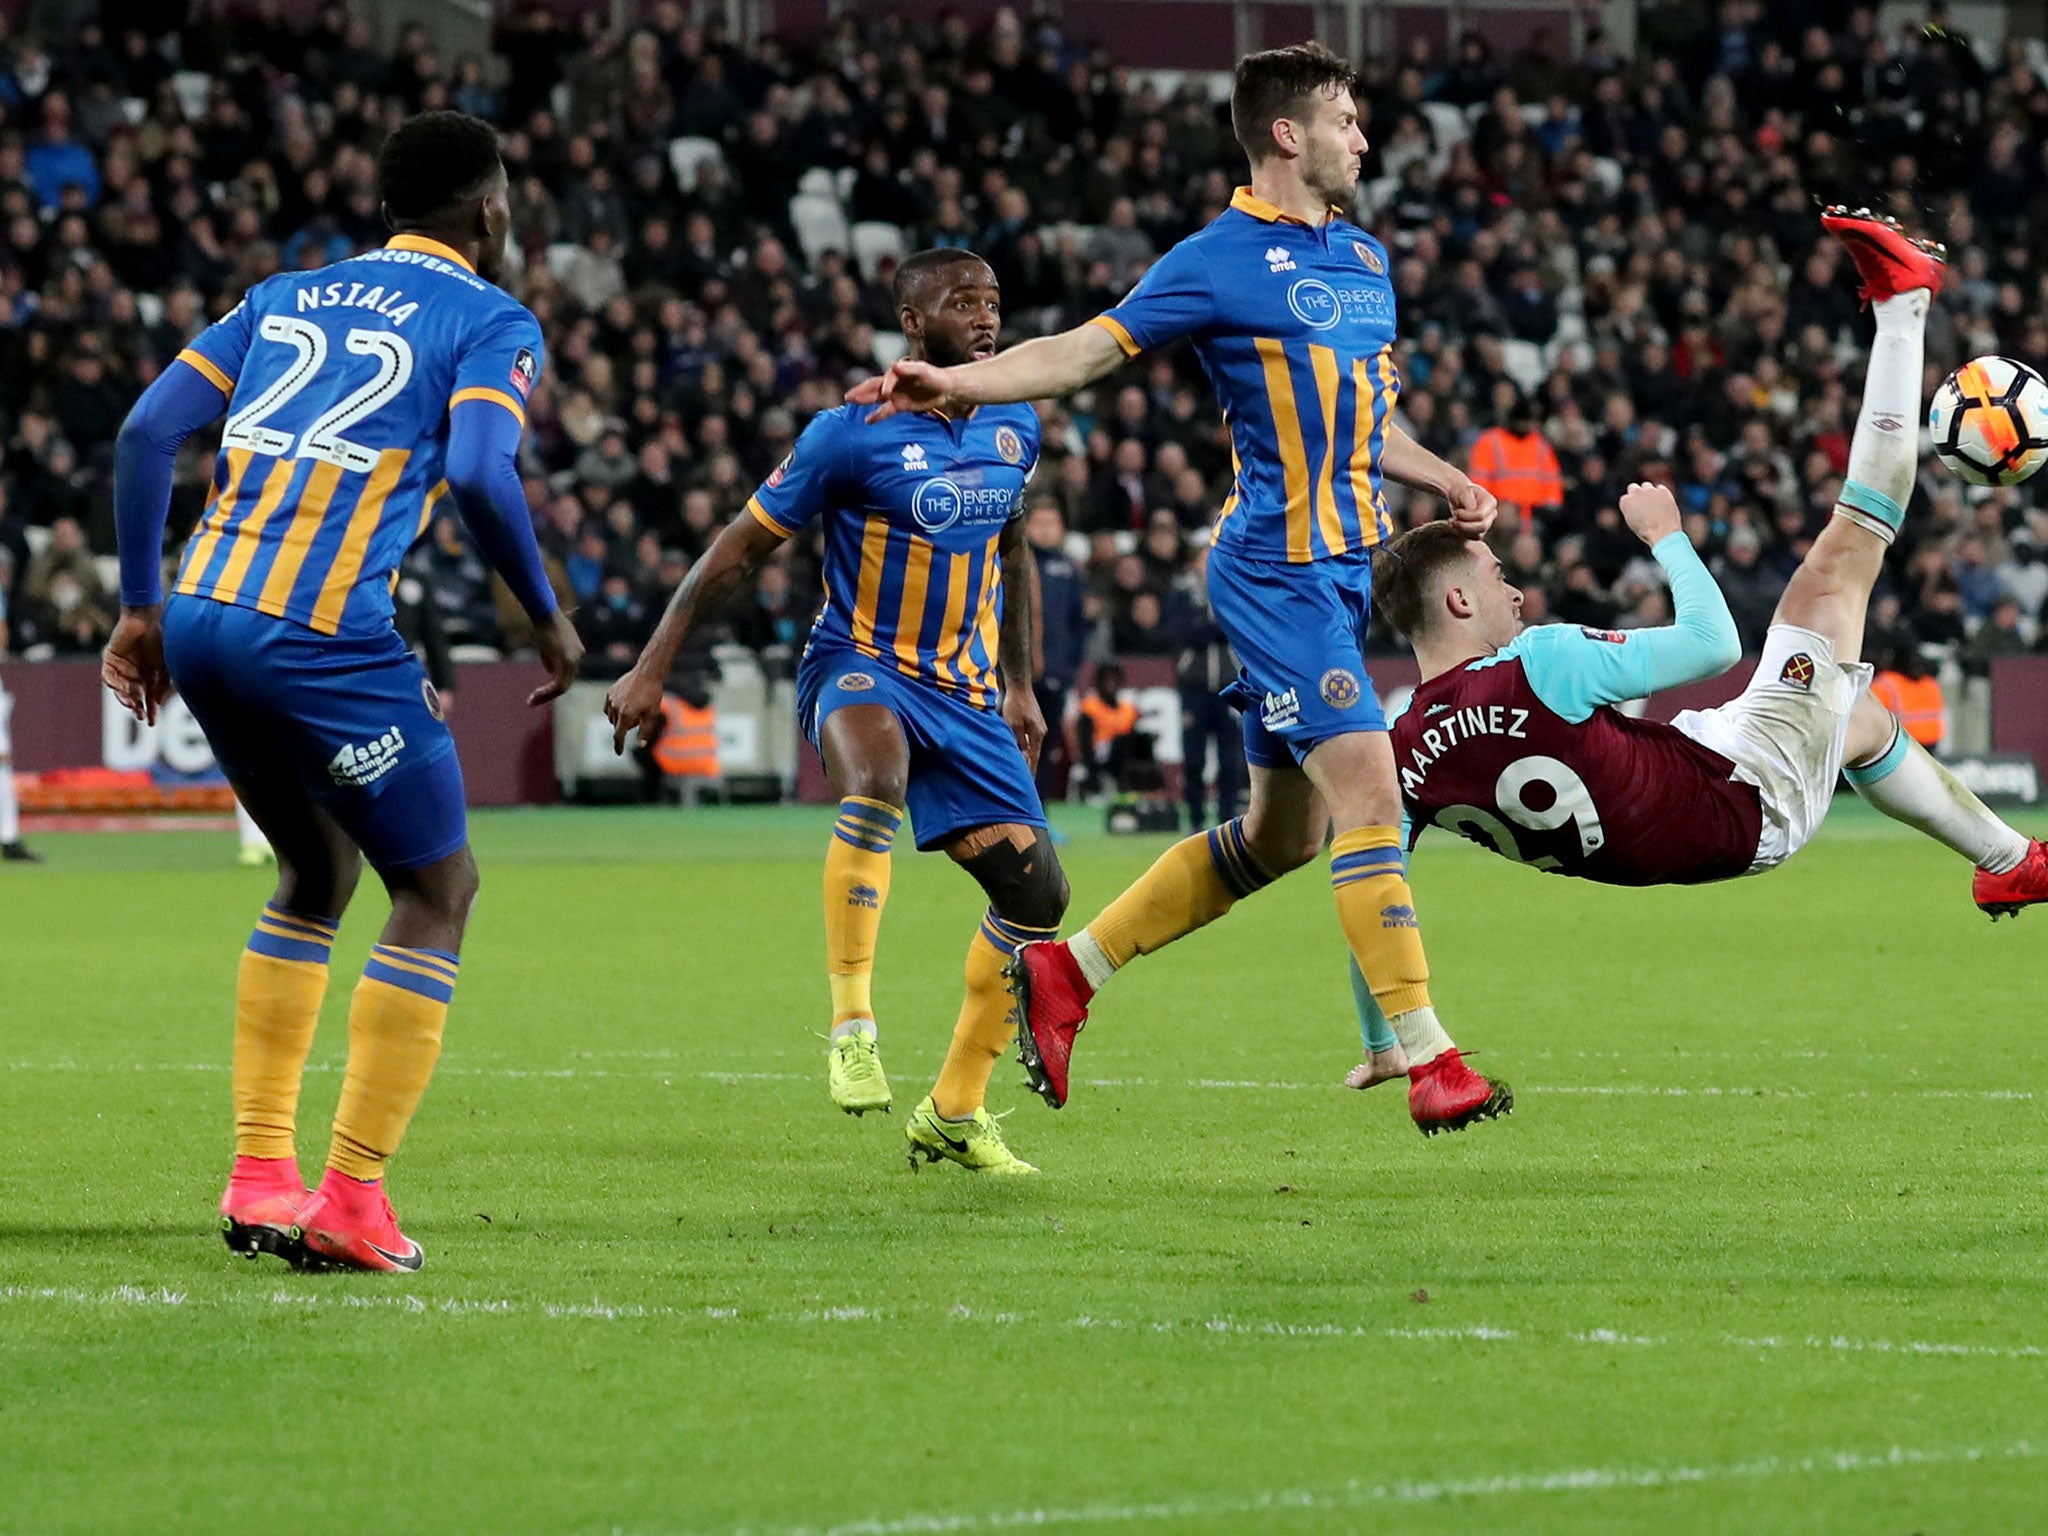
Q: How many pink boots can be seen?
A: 2